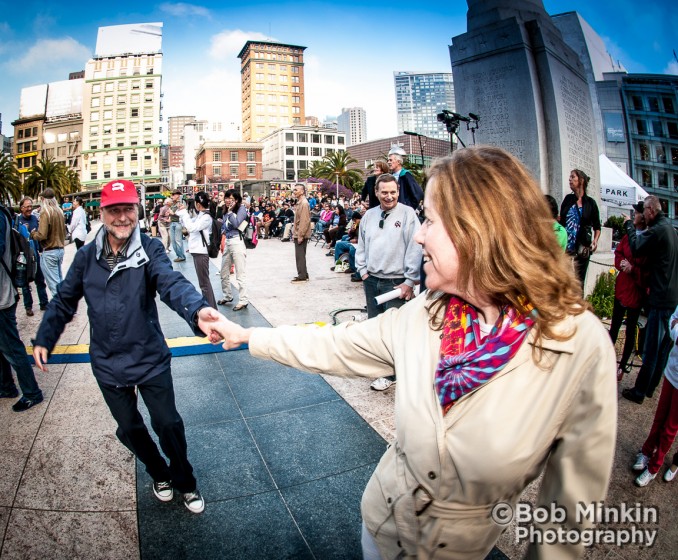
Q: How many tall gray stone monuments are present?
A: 1